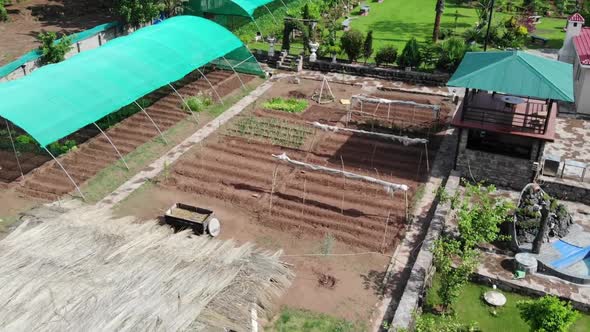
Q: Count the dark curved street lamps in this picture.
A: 0